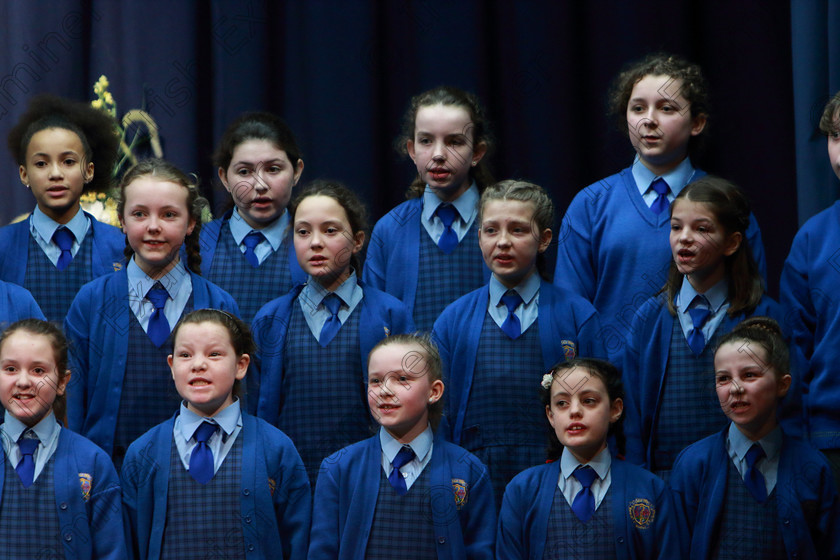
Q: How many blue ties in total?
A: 13